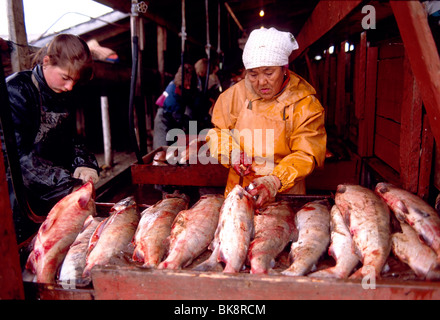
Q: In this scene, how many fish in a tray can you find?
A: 12